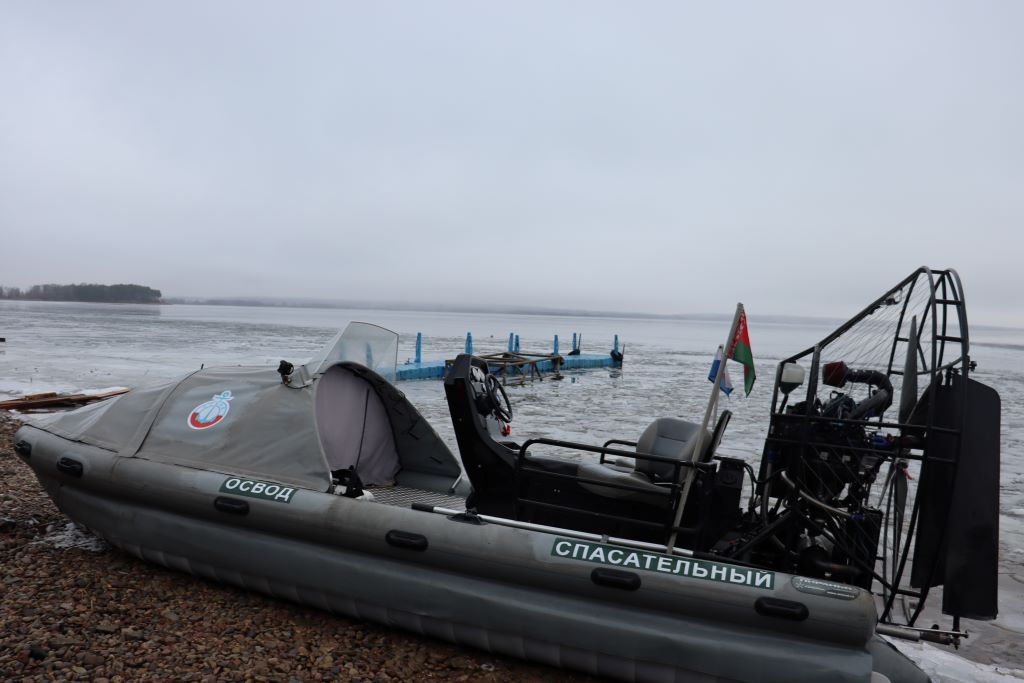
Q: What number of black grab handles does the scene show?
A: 6